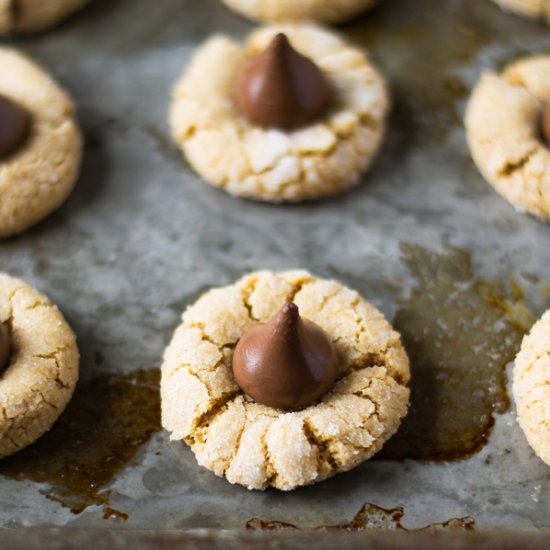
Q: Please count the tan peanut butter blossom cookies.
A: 9